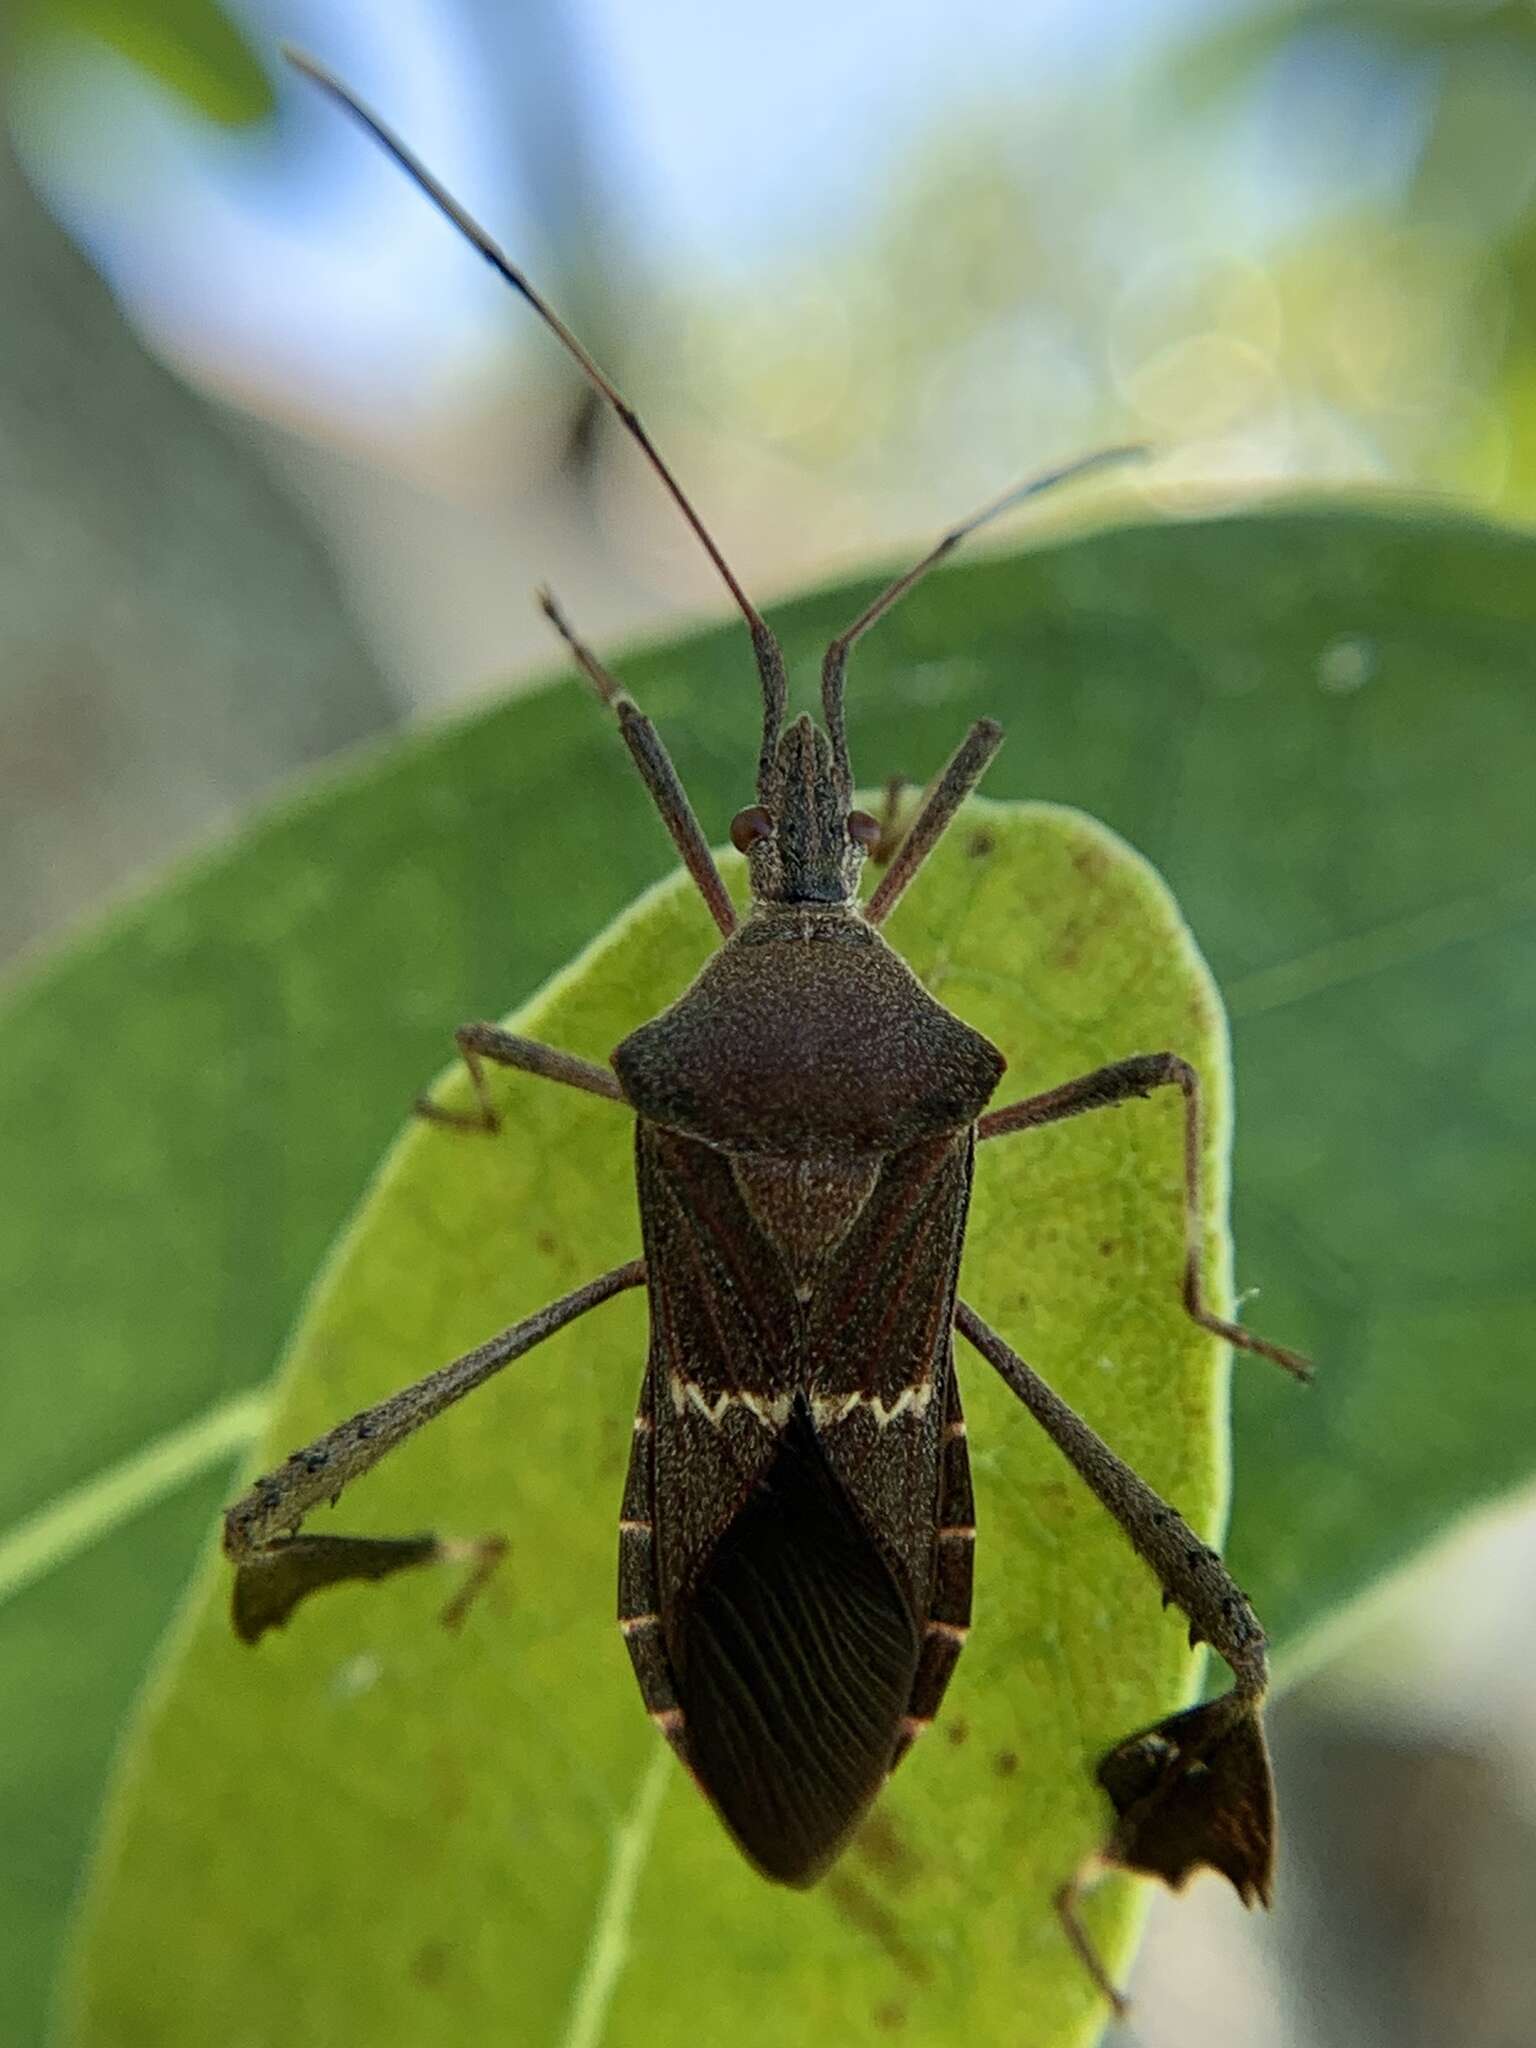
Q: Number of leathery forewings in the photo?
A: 2